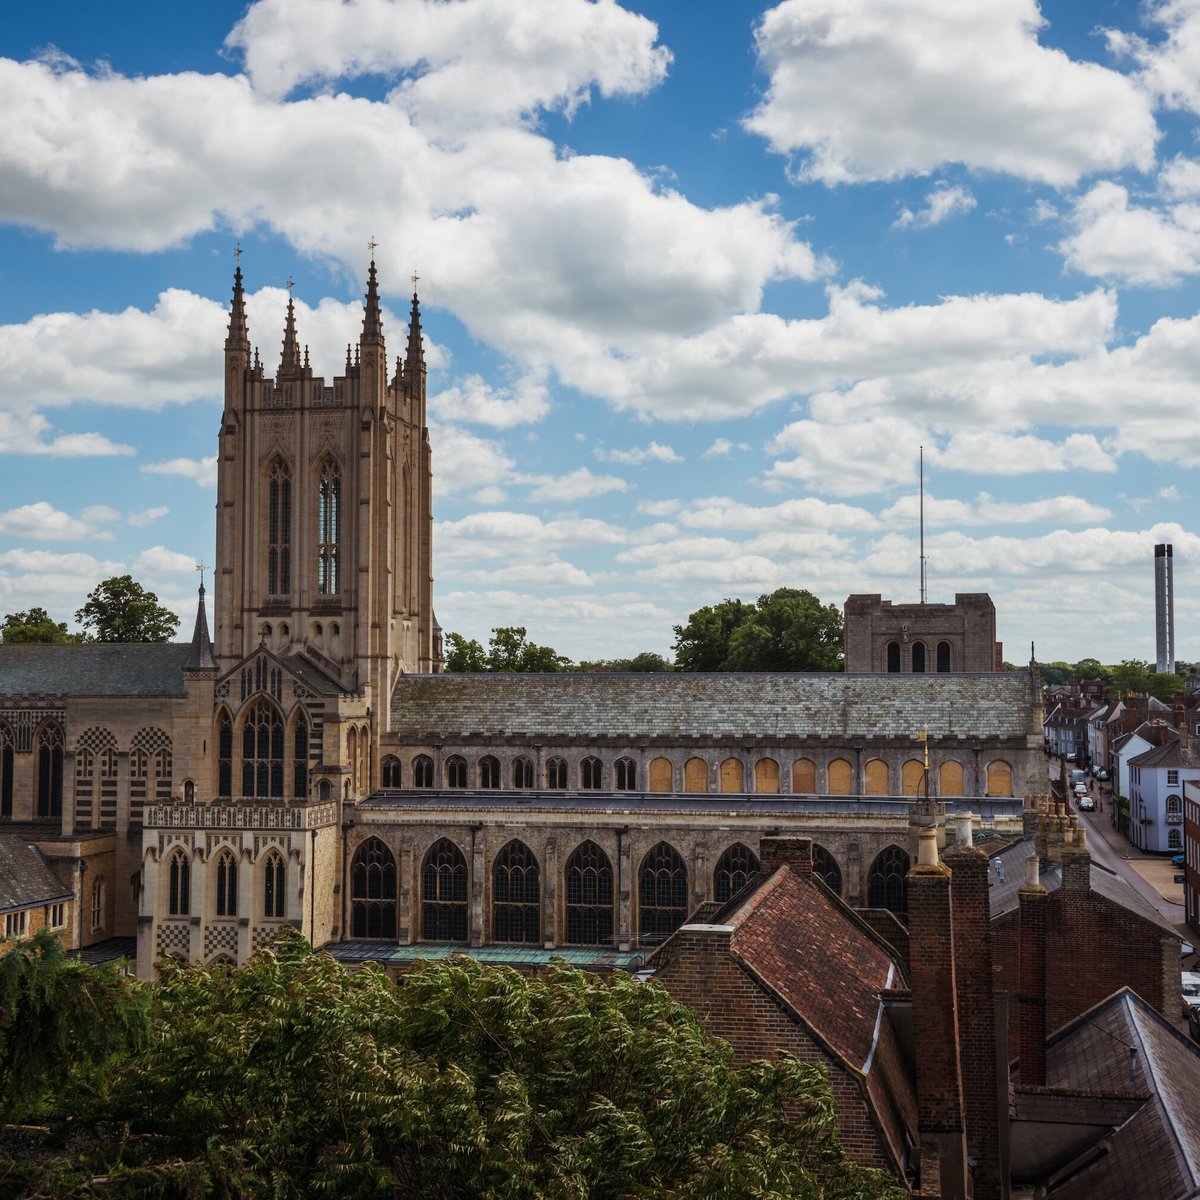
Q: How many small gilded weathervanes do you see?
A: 6